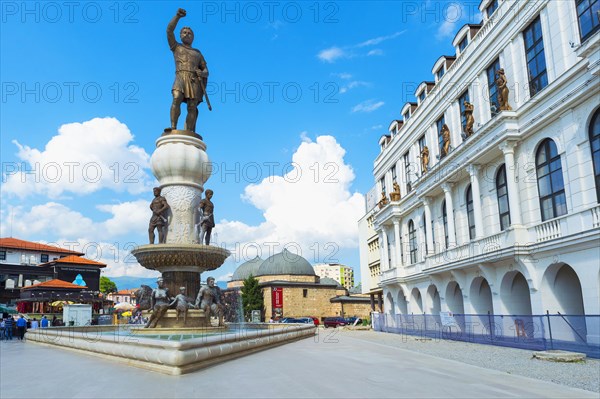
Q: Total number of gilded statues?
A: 6